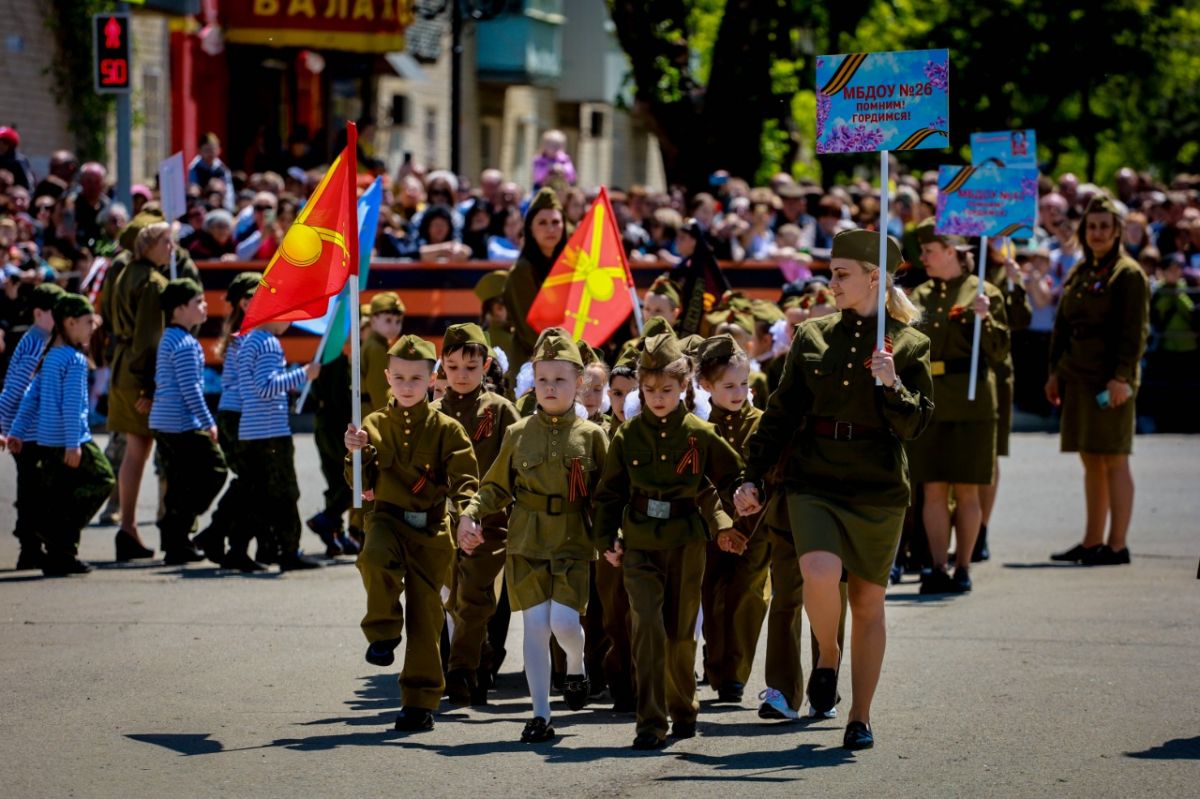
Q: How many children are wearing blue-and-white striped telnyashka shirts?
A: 5